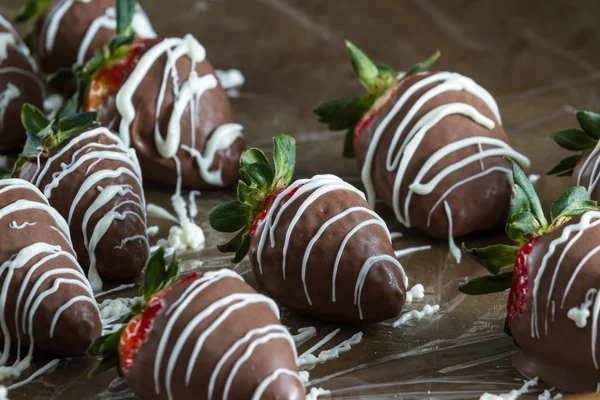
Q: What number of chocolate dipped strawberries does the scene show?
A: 10